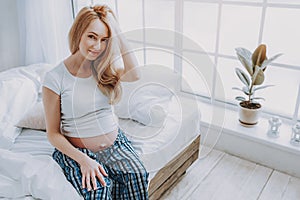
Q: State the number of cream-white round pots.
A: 1